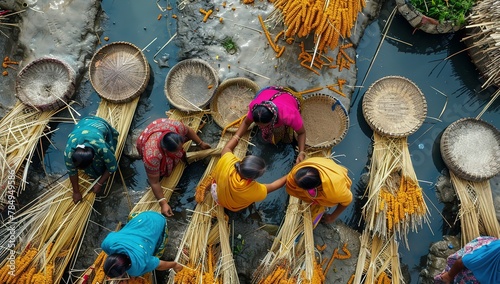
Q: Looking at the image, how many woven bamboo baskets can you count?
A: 7